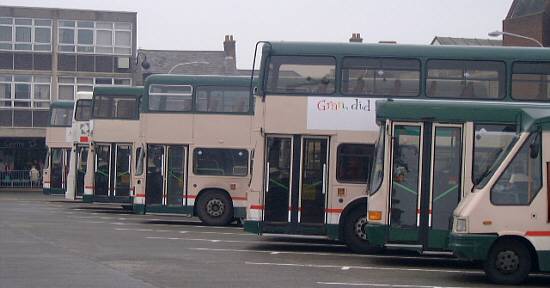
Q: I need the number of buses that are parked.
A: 7